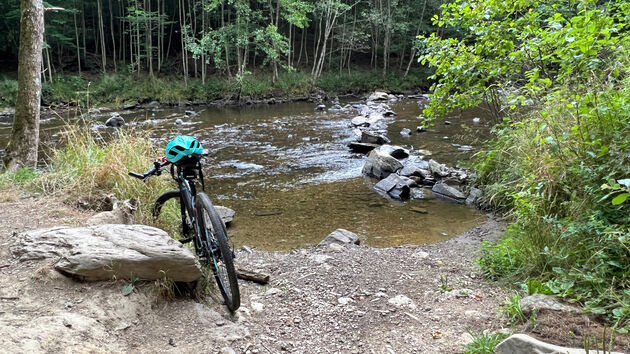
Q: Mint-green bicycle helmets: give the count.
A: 1